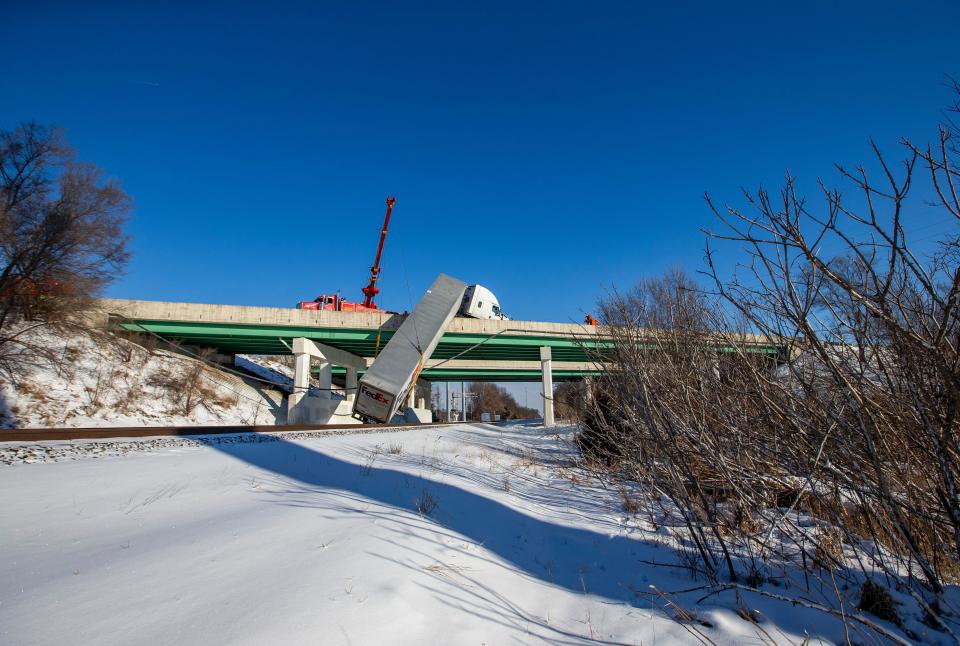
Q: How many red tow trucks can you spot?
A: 1